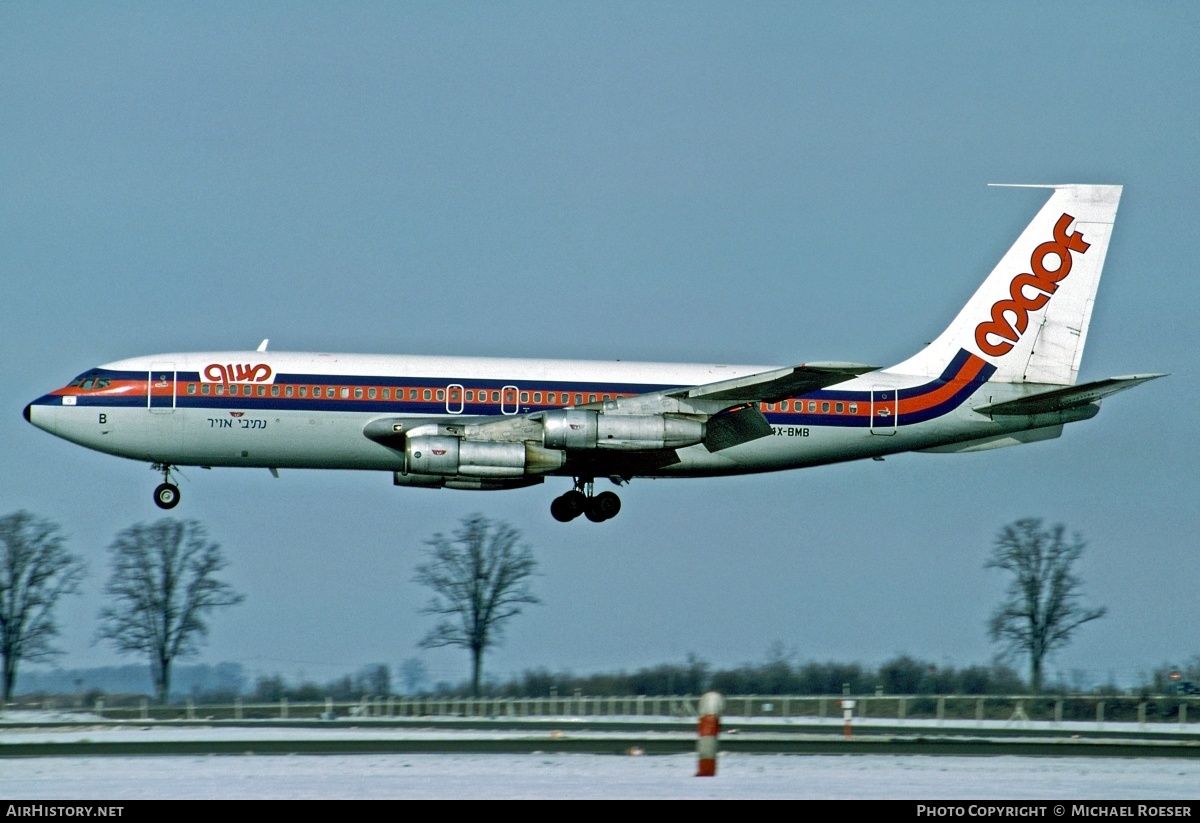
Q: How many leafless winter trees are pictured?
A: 4